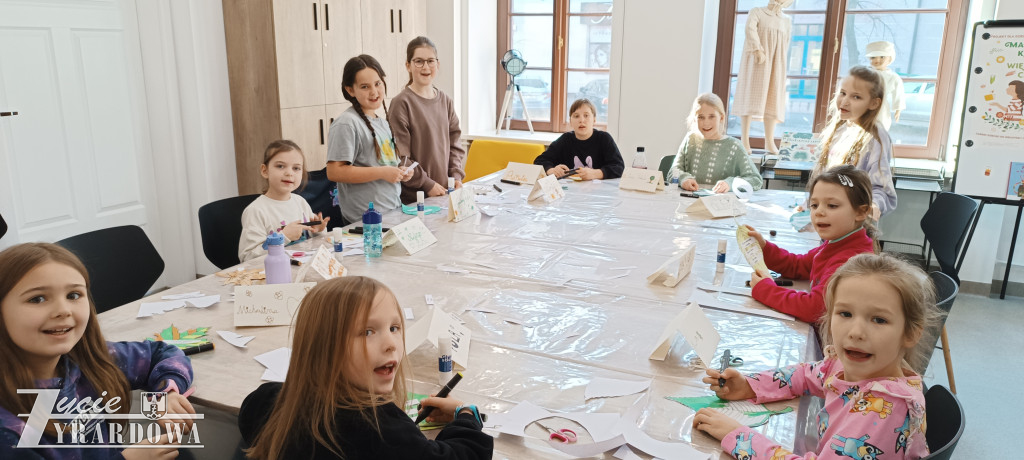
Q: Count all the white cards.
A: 11